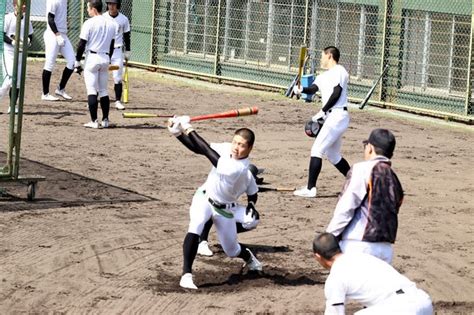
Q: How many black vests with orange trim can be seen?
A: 1